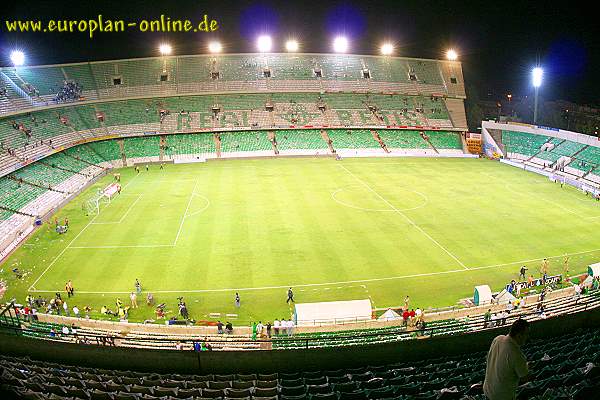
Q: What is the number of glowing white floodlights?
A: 9